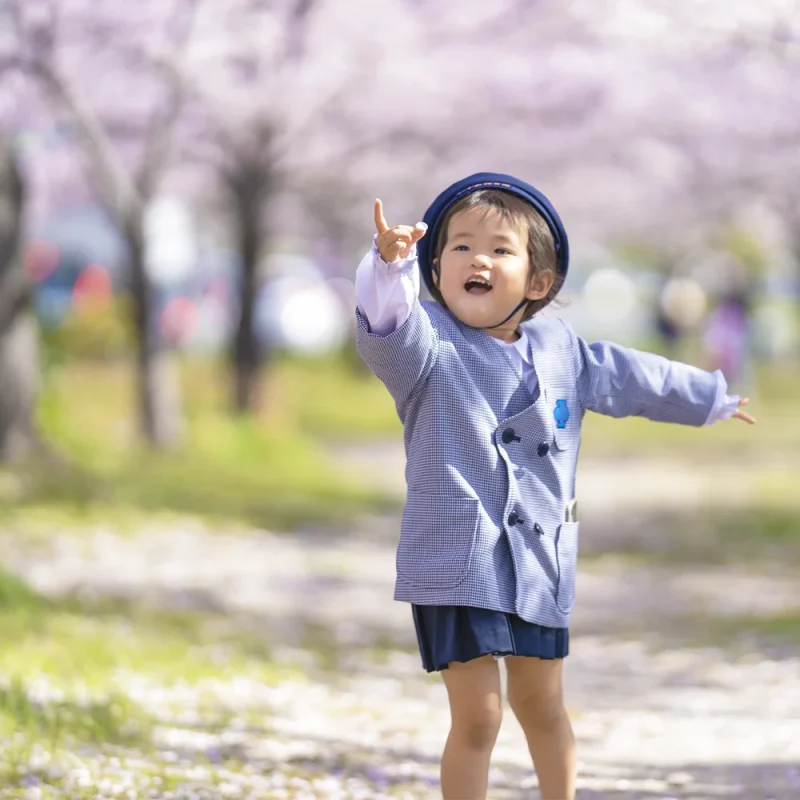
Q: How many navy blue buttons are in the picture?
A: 4